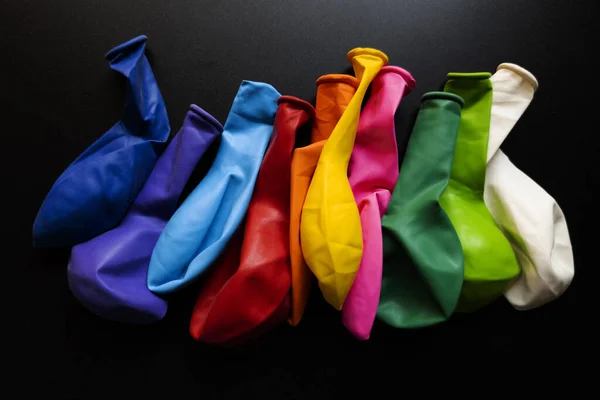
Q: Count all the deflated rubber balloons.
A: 10